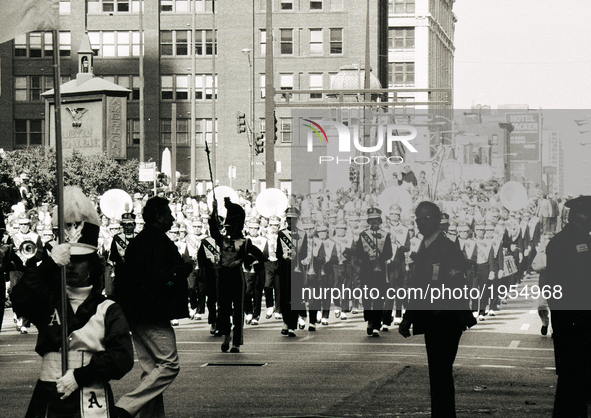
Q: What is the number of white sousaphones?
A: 5